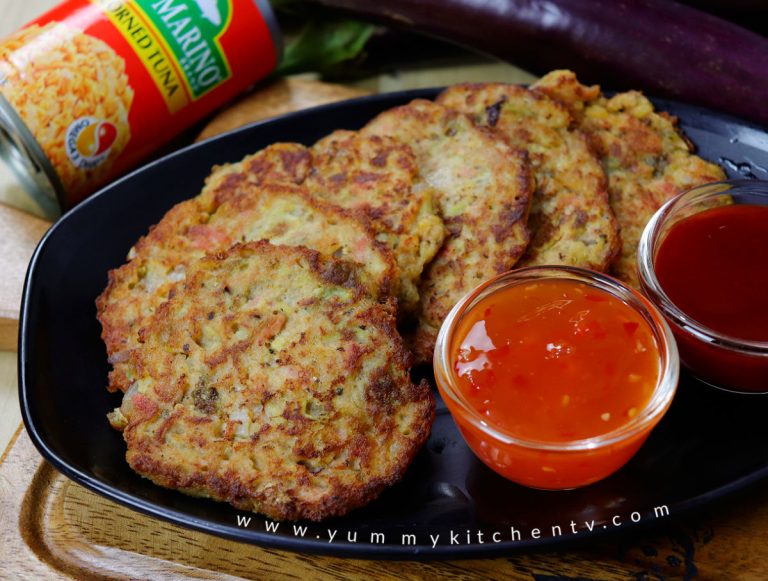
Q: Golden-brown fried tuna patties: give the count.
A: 6